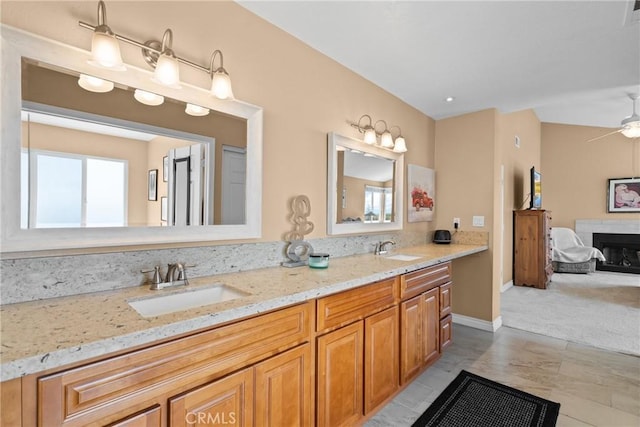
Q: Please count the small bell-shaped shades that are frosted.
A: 6